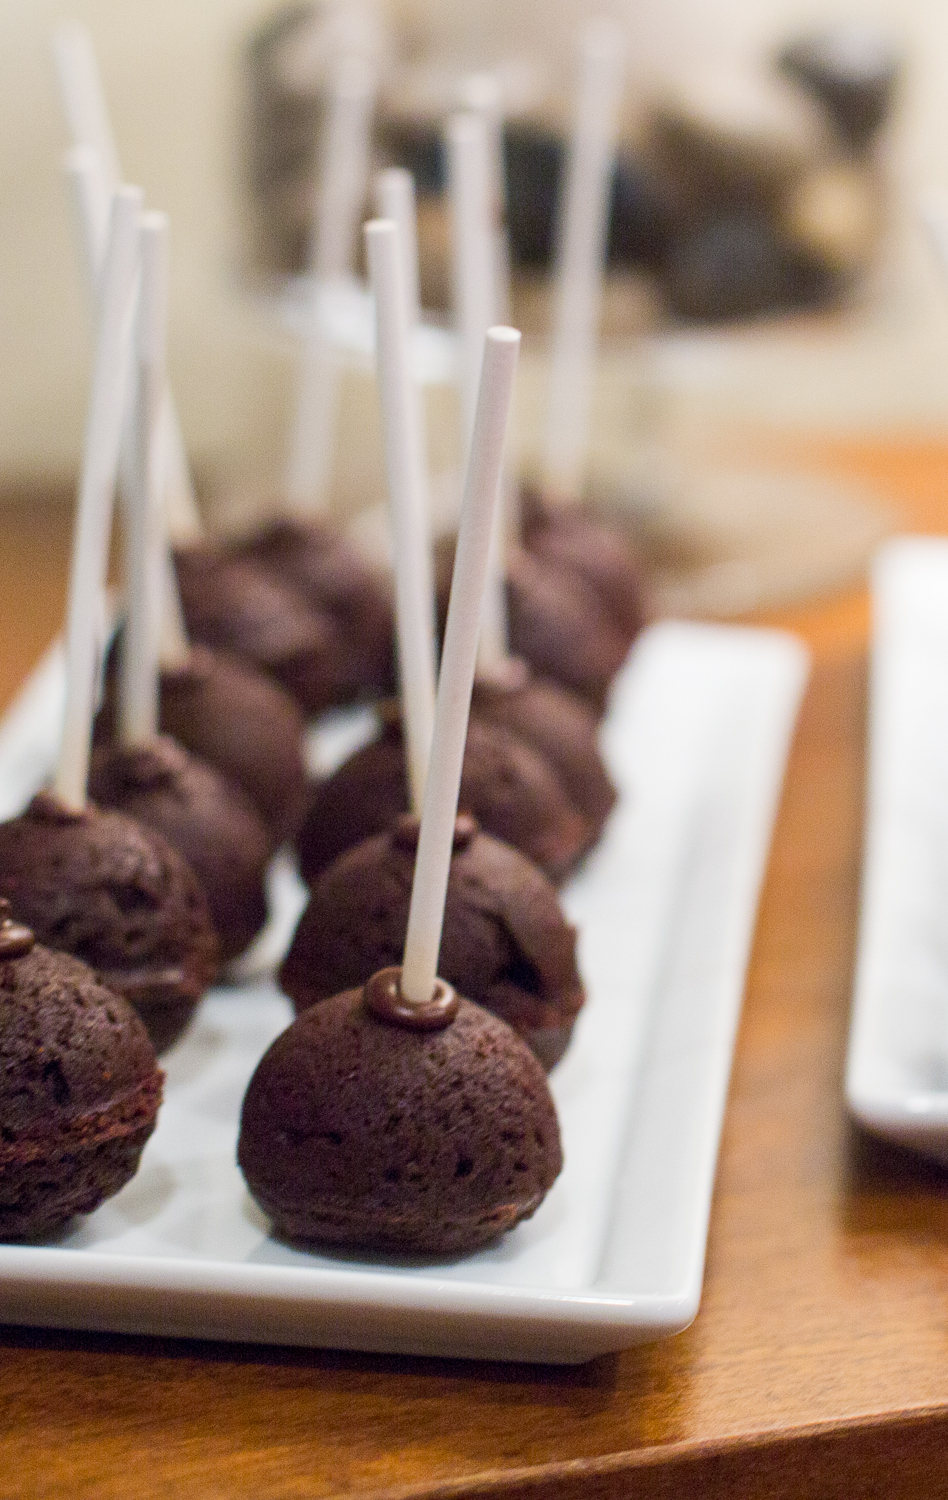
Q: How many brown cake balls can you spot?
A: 12